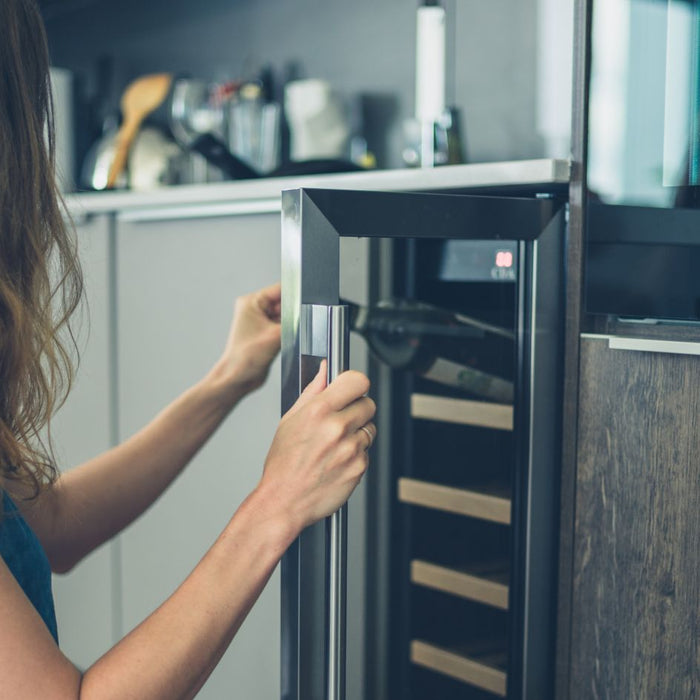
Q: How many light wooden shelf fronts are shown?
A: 4